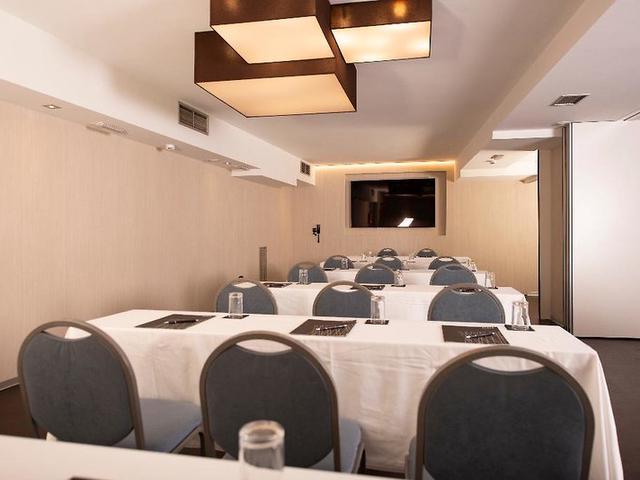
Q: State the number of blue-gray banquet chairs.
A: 14